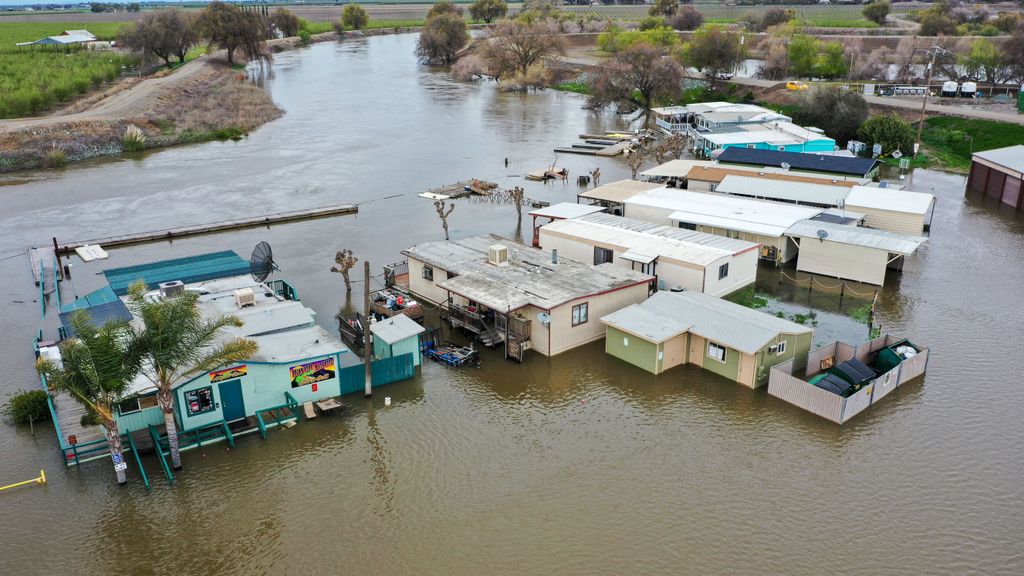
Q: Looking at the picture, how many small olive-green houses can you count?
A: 1